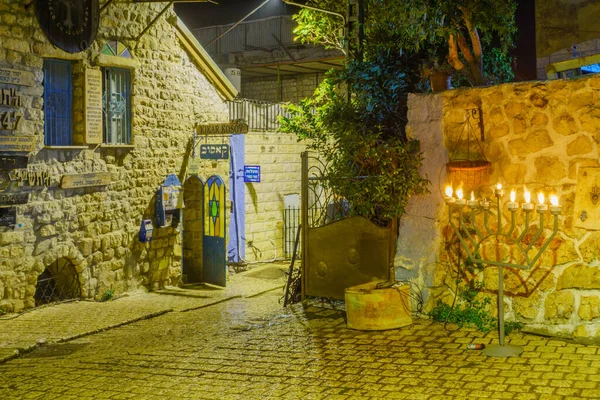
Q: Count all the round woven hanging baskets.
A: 1